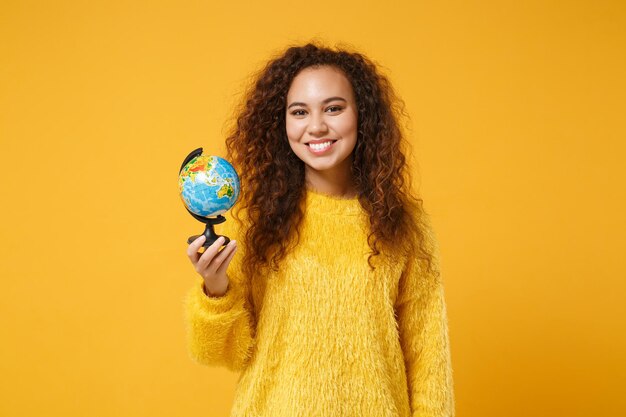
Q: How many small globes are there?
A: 1